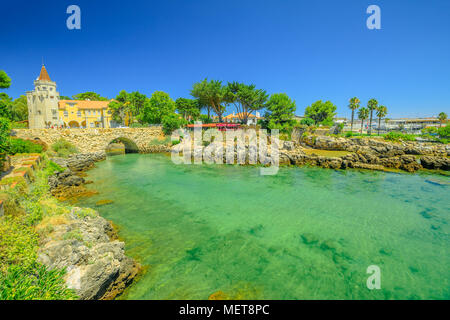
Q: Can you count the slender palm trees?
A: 5